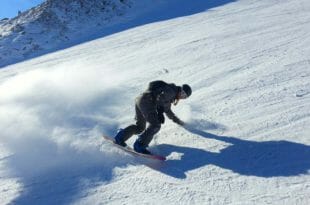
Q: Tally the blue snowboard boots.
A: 2